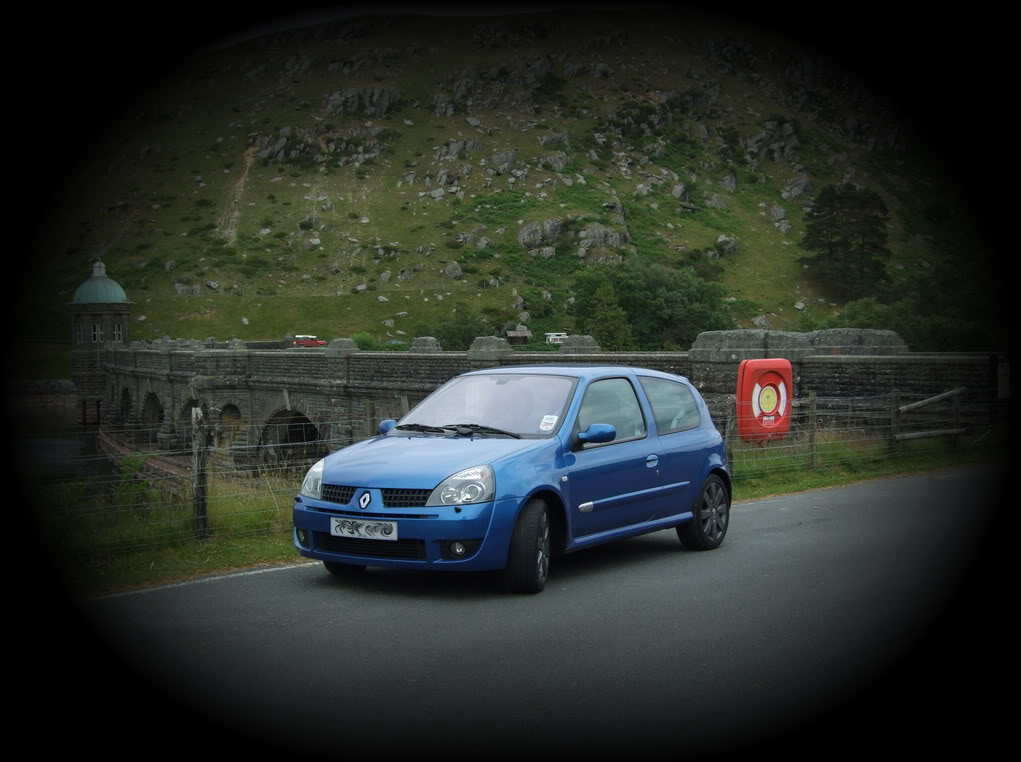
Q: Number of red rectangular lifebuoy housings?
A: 1